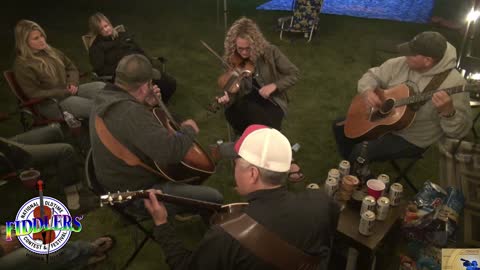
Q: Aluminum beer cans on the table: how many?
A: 9